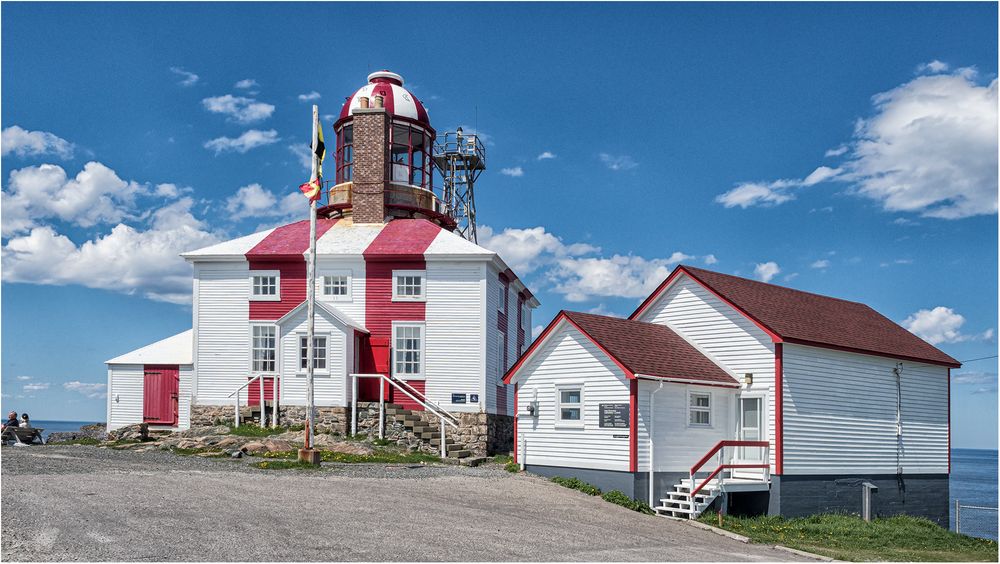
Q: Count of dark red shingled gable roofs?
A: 2